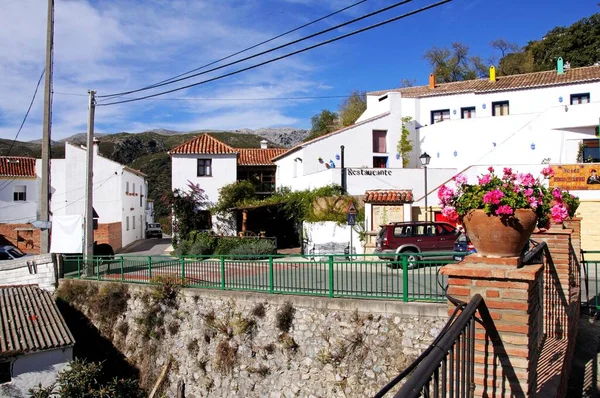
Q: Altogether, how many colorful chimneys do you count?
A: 3